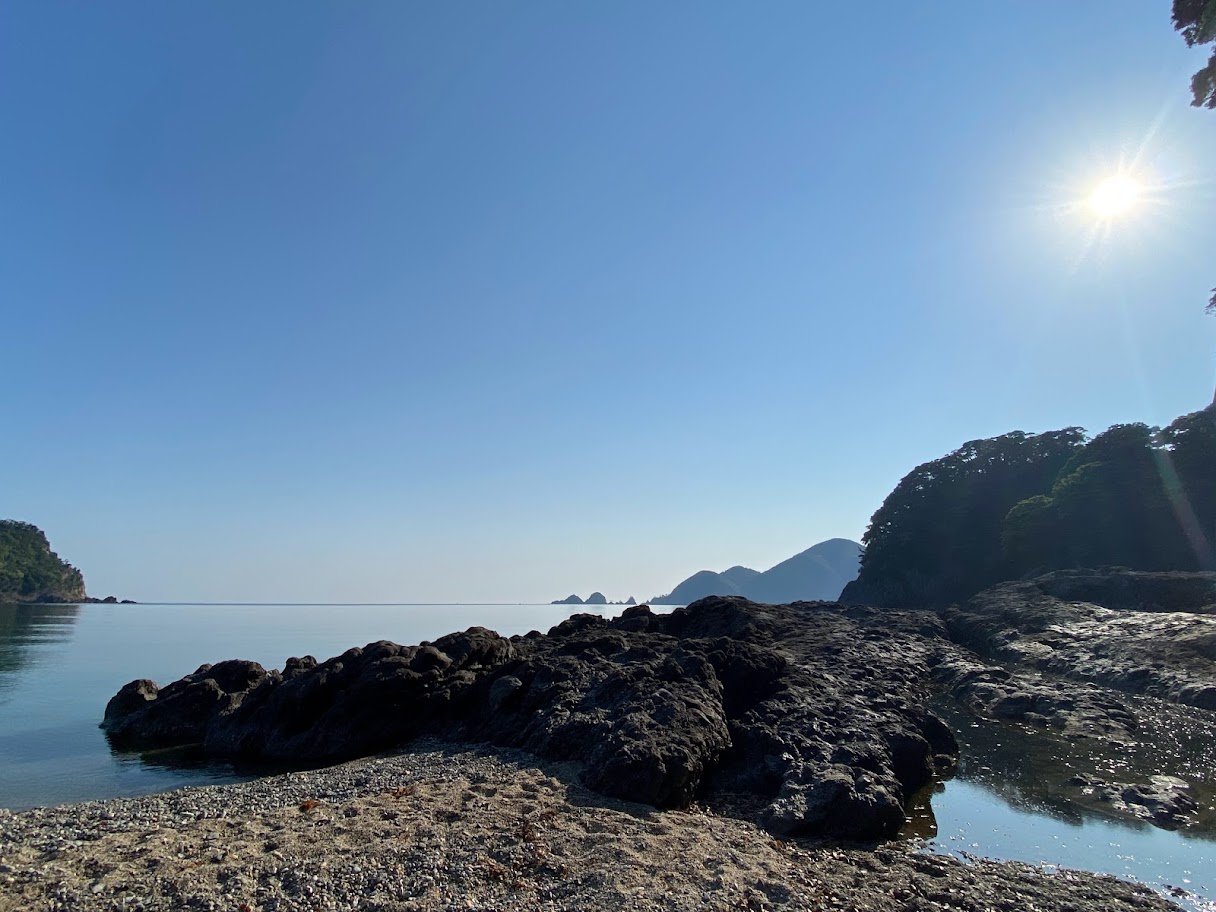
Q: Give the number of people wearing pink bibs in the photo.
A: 0